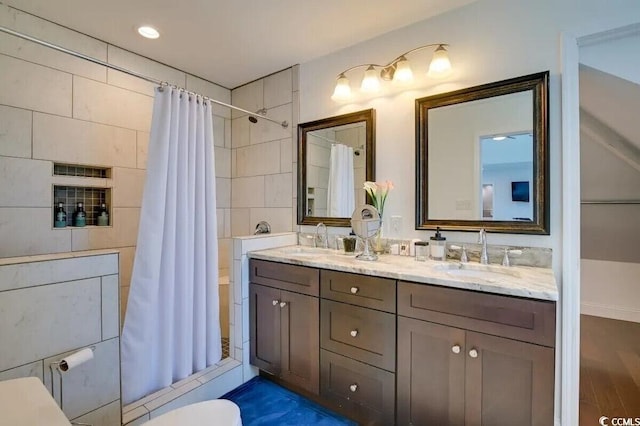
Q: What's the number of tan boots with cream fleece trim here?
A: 0